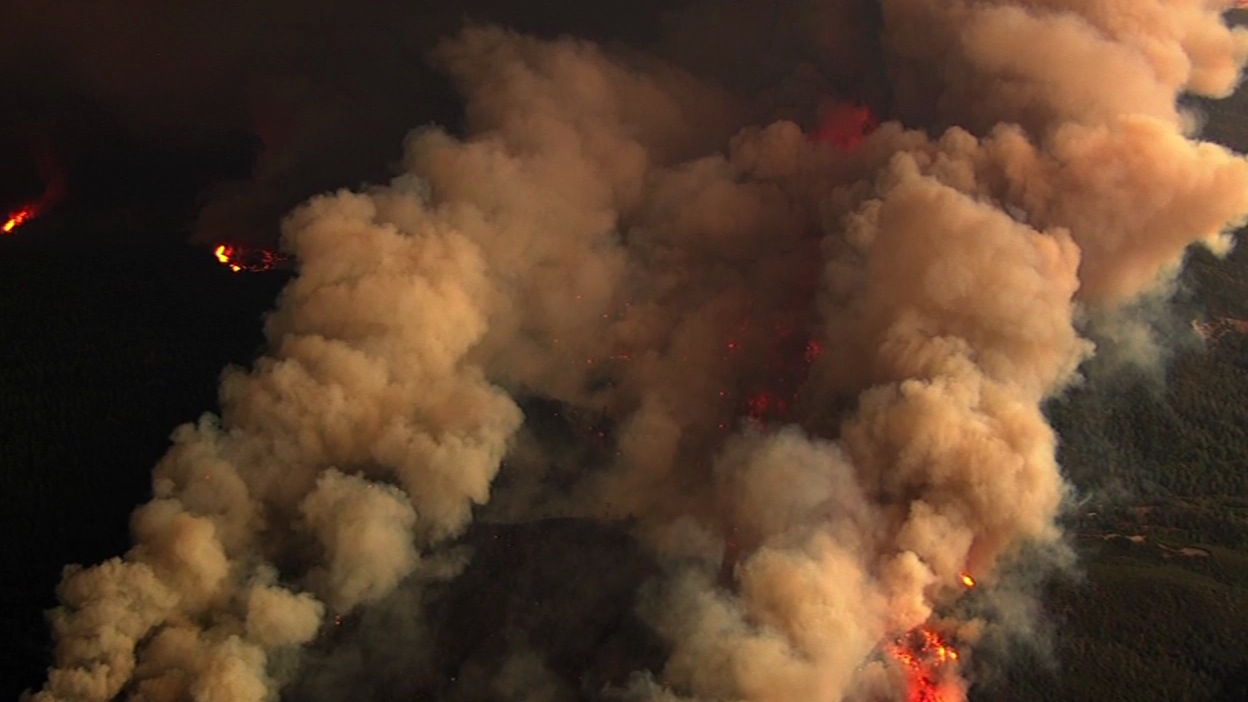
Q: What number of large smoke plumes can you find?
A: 2